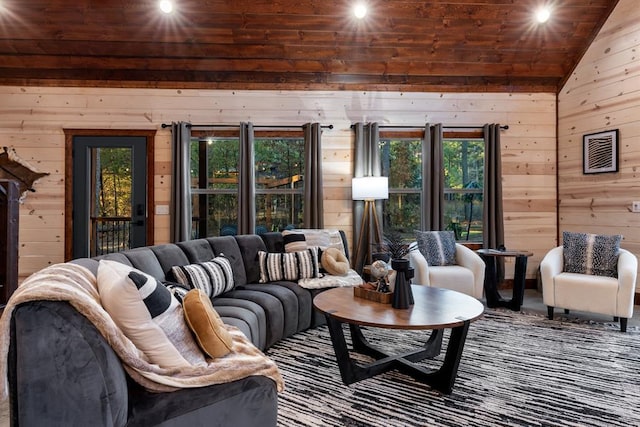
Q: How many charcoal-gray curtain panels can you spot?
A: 6